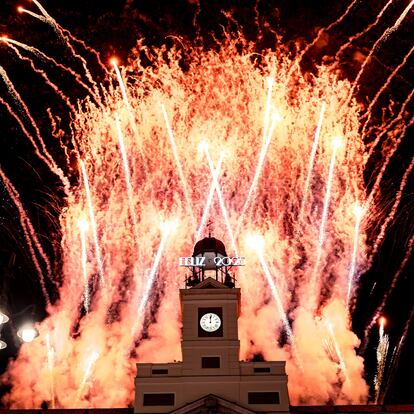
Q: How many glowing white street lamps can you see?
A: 3